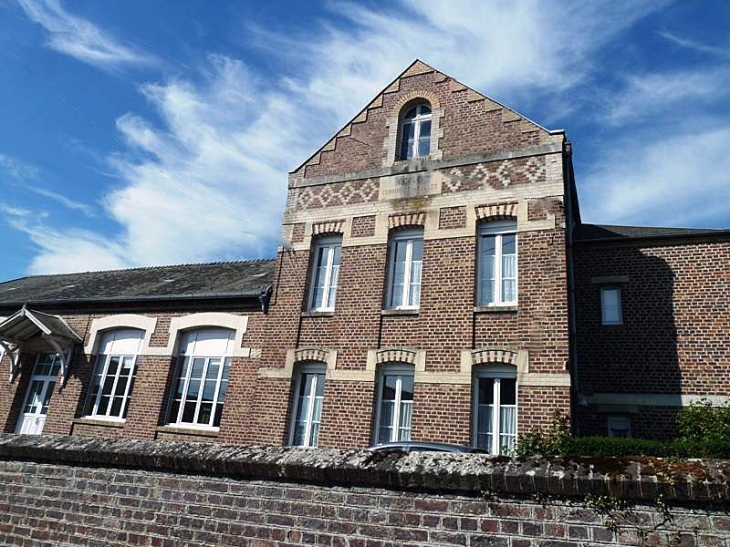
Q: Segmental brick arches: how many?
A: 6